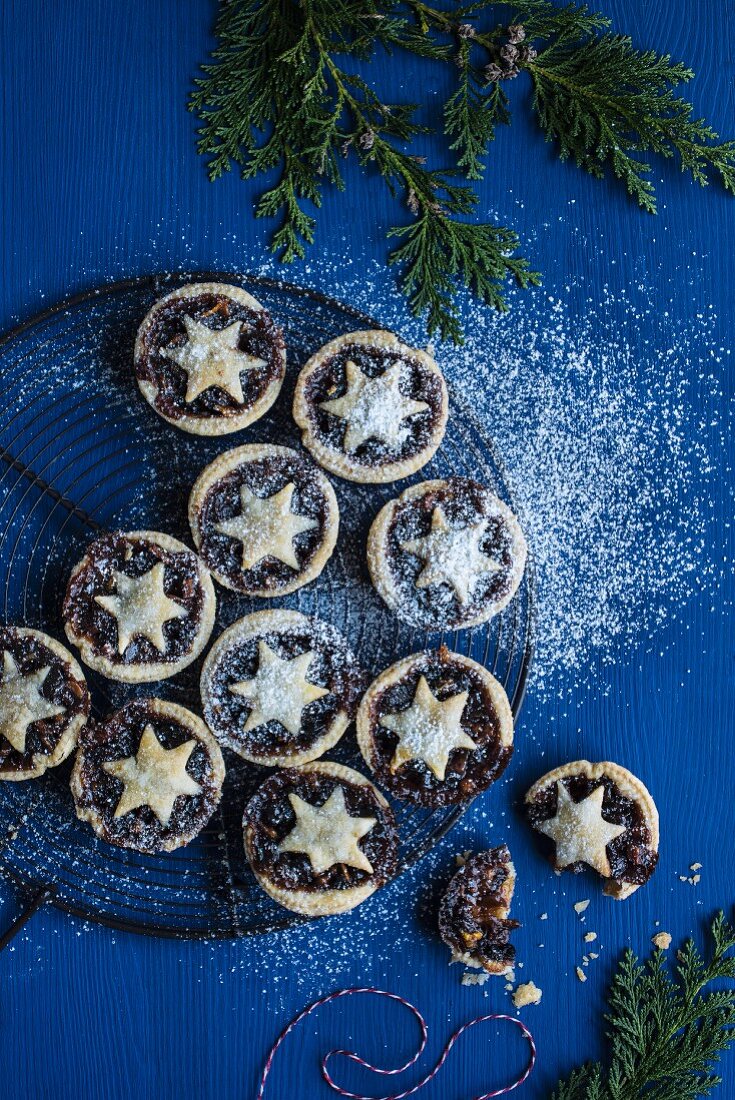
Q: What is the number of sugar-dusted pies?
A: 11